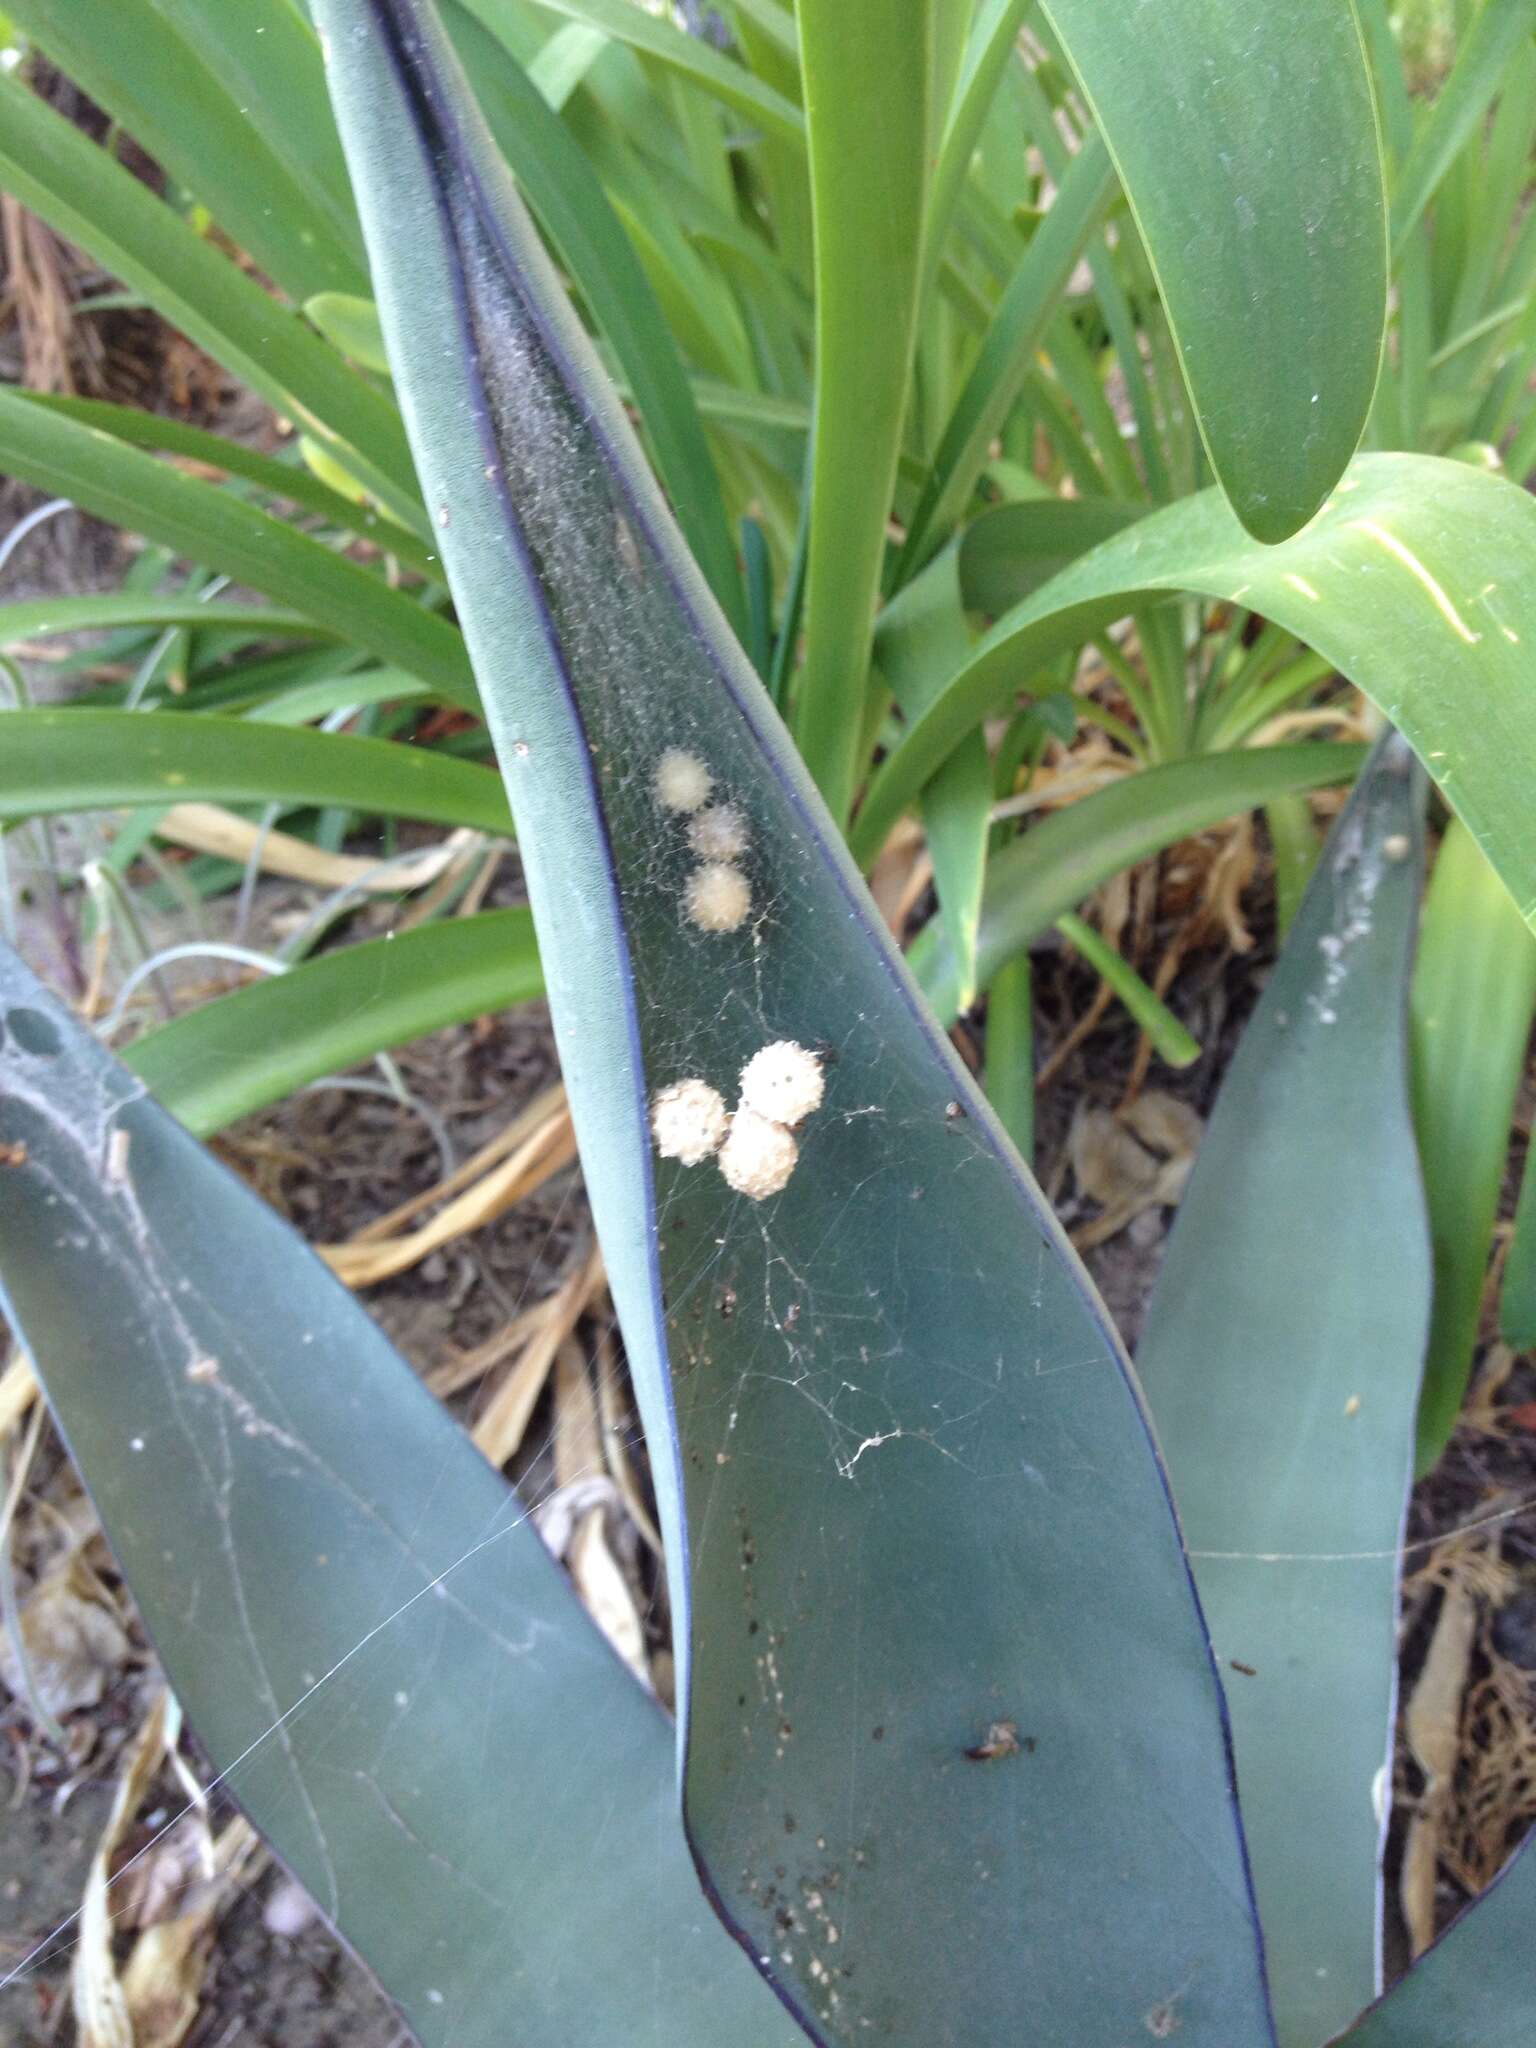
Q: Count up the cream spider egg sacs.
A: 6